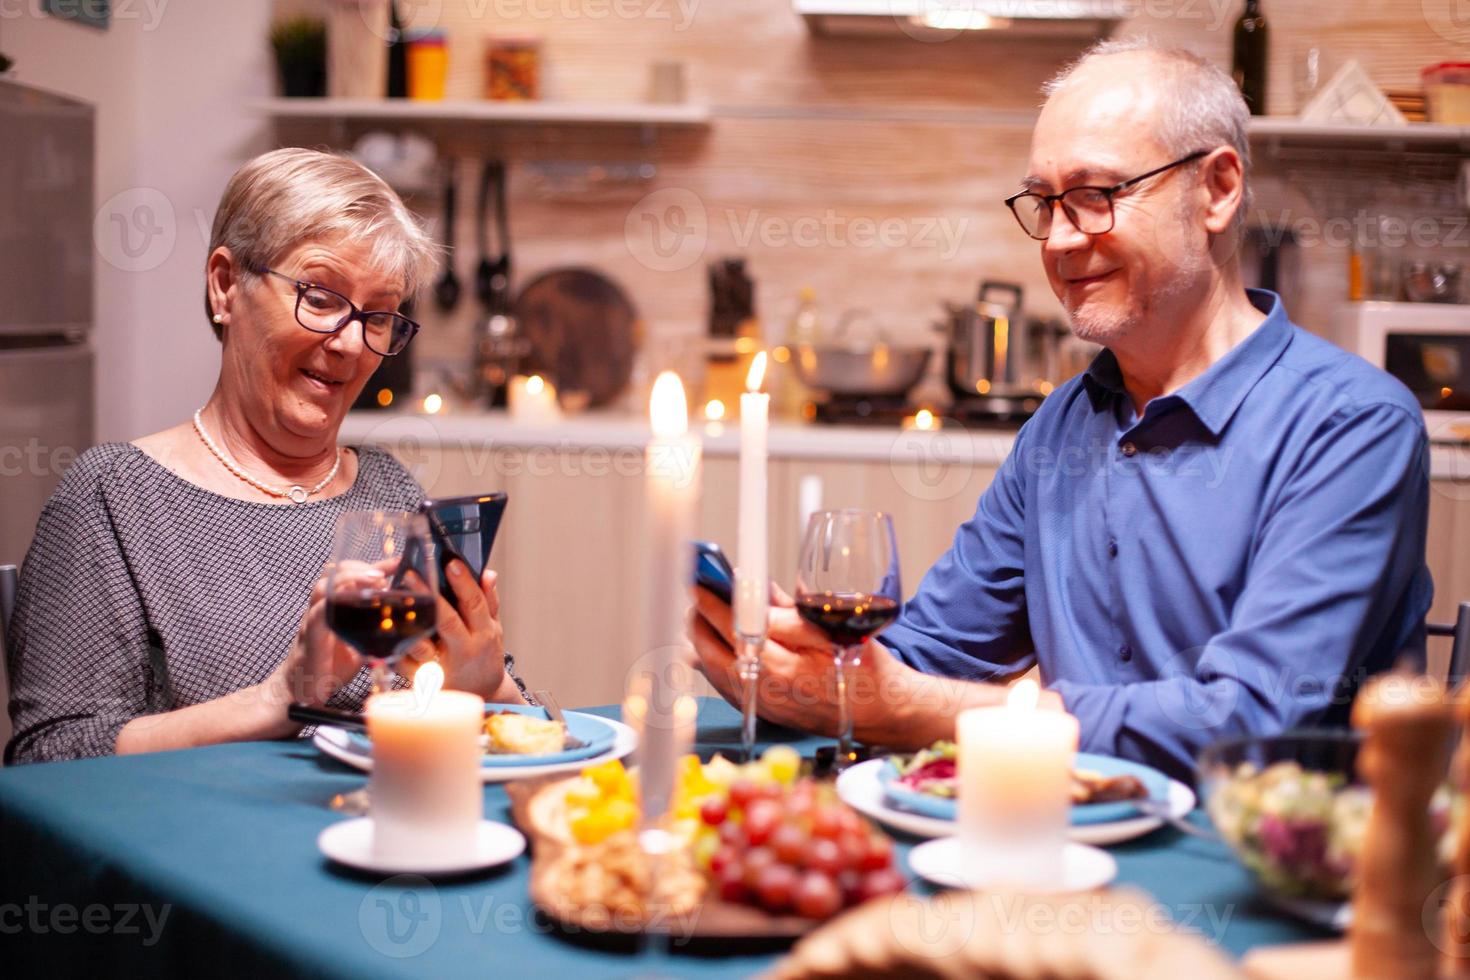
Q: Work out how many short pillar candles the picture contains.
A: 2